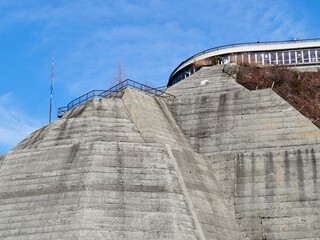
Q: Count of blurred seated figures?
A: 0